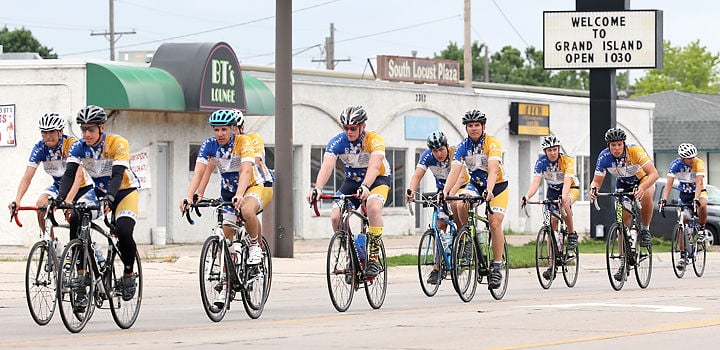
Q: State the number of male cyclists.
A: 10